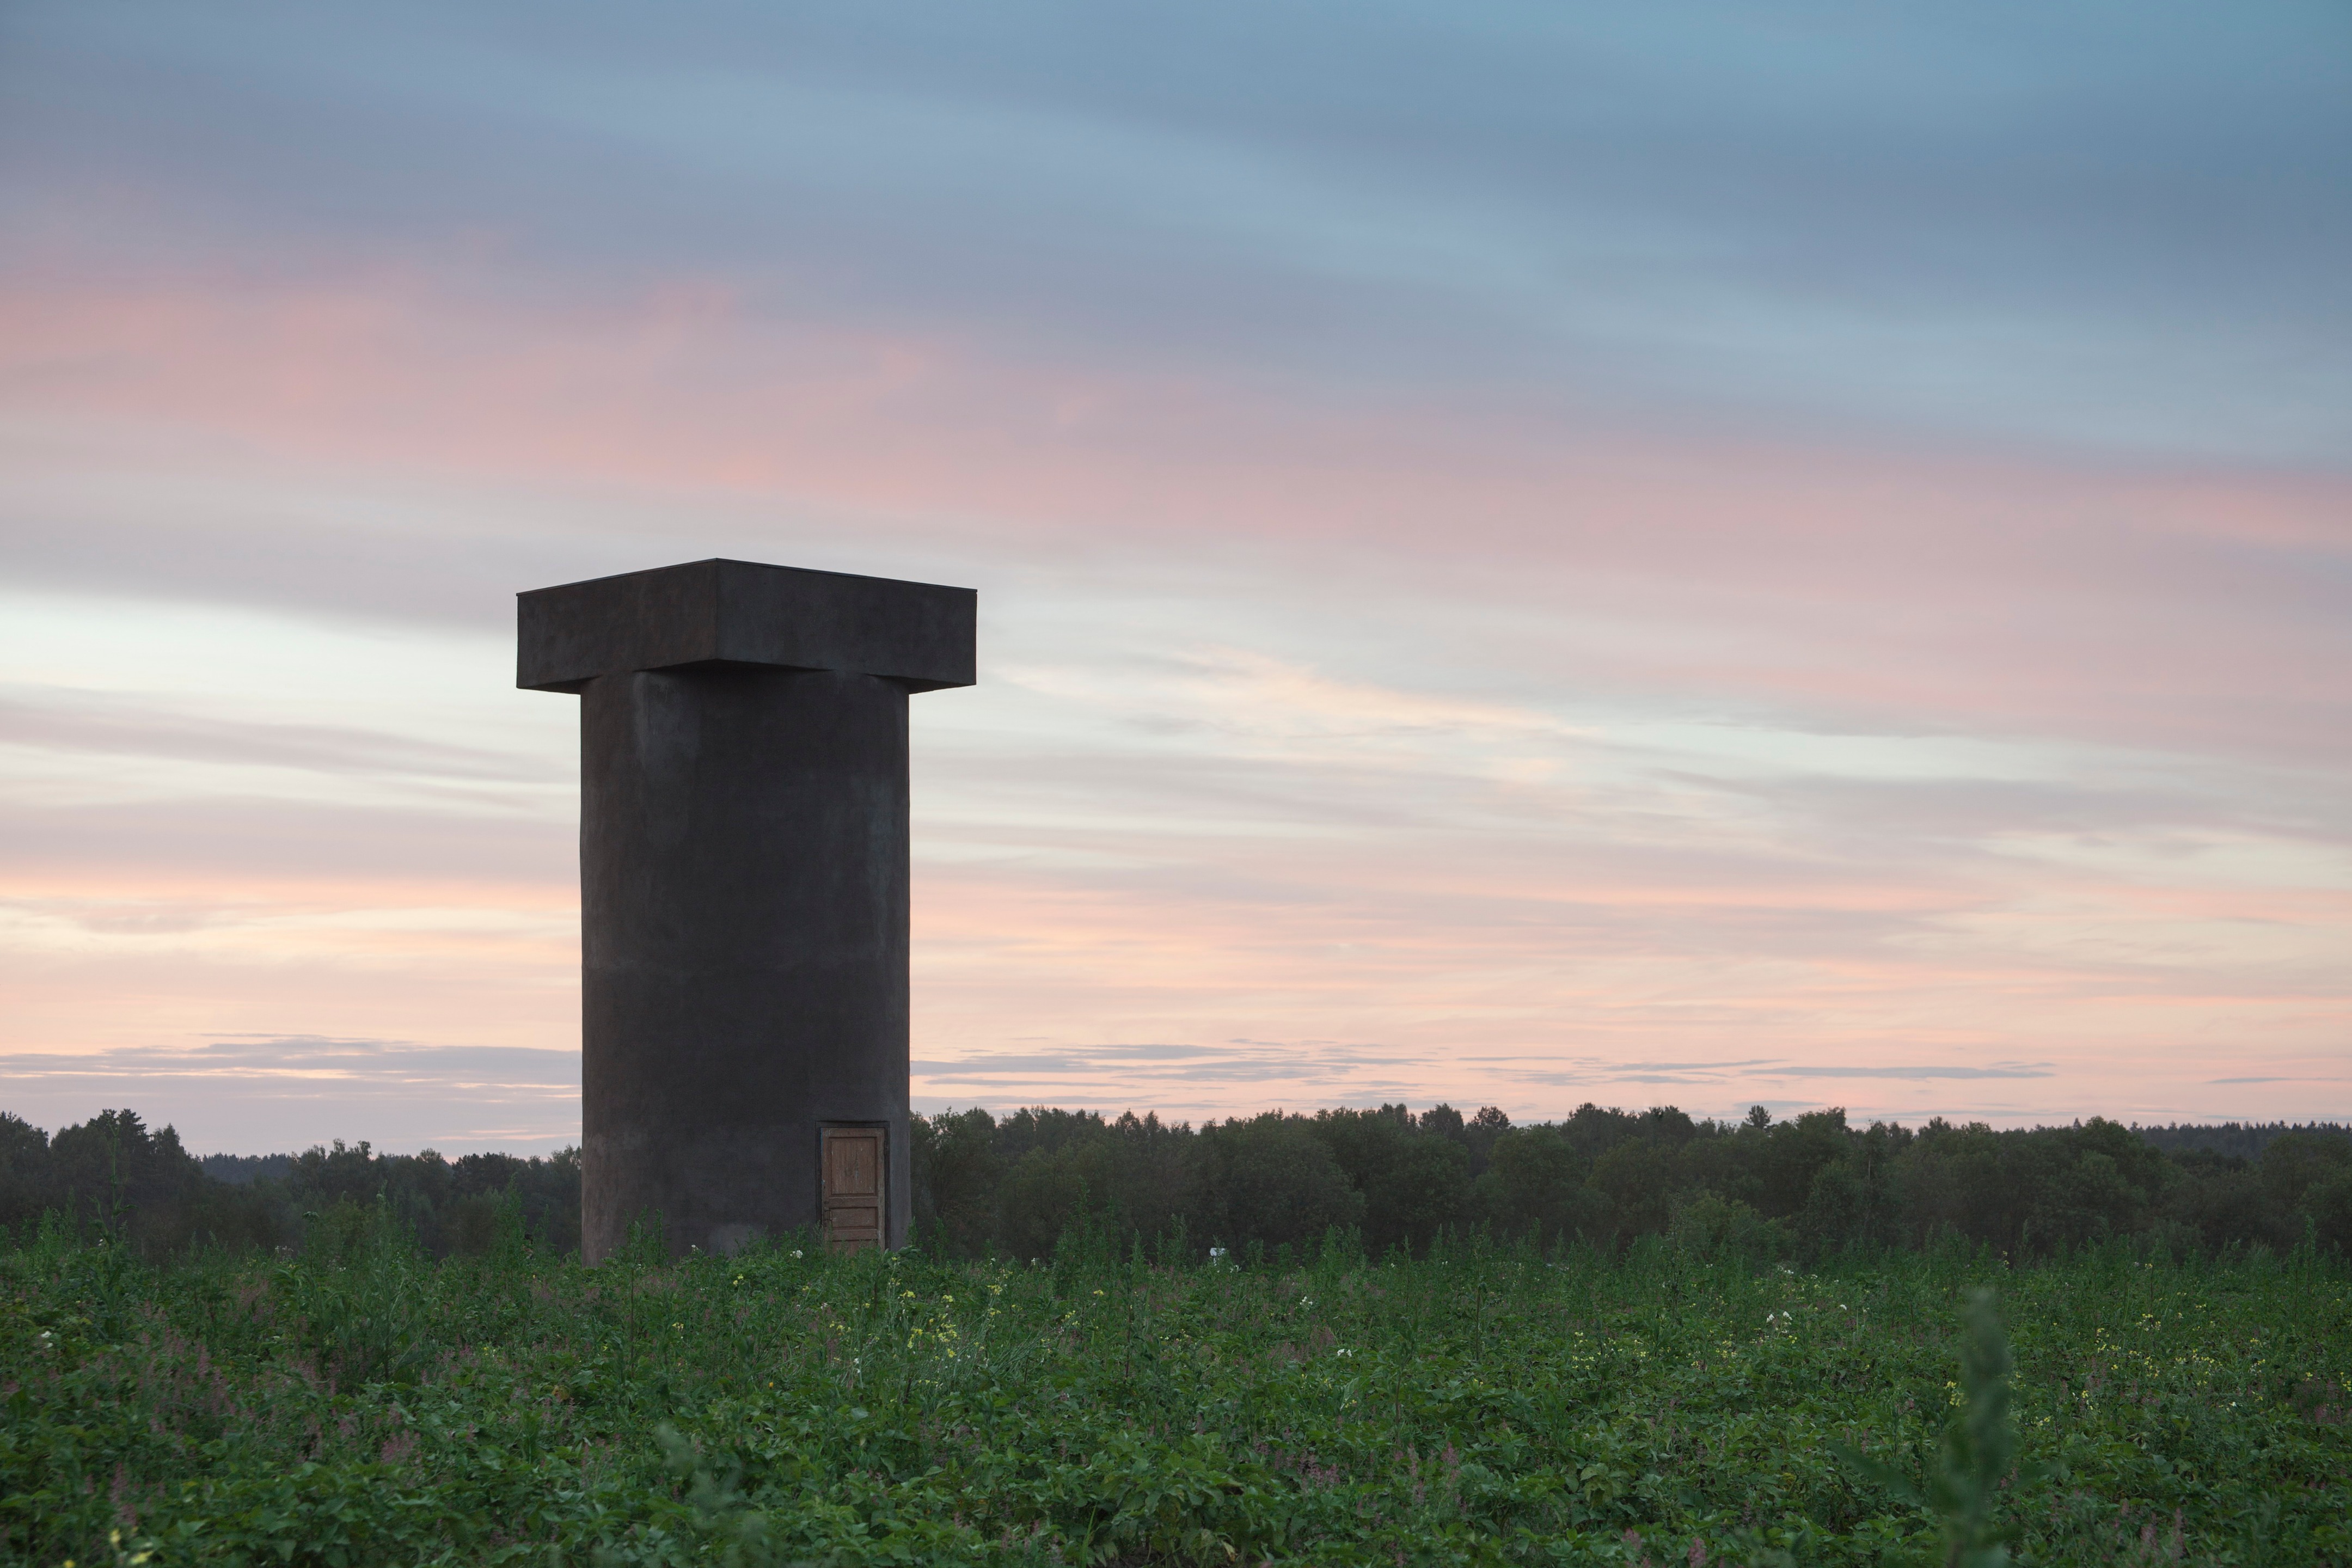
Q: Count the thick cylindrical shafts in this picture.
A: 1